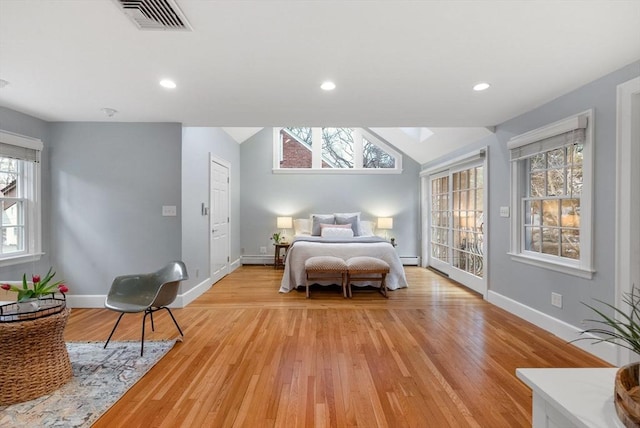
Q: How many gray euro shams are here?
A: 2